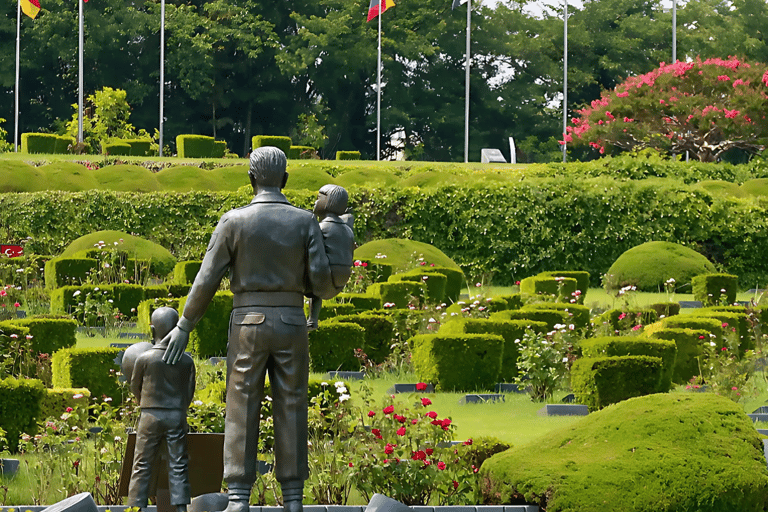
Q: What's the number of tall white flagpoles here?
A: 7